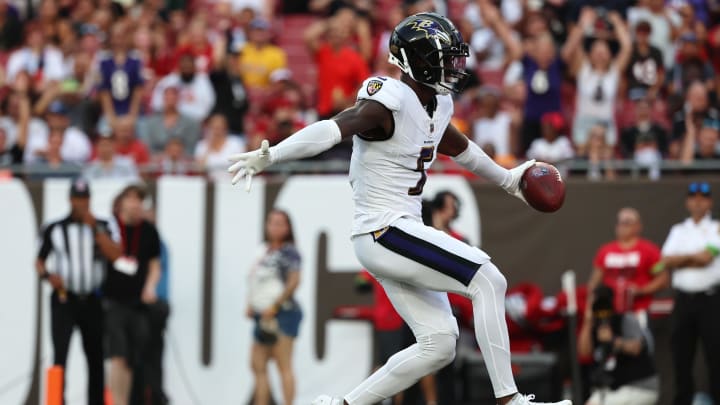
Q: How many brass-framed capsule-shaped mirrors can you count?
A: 0